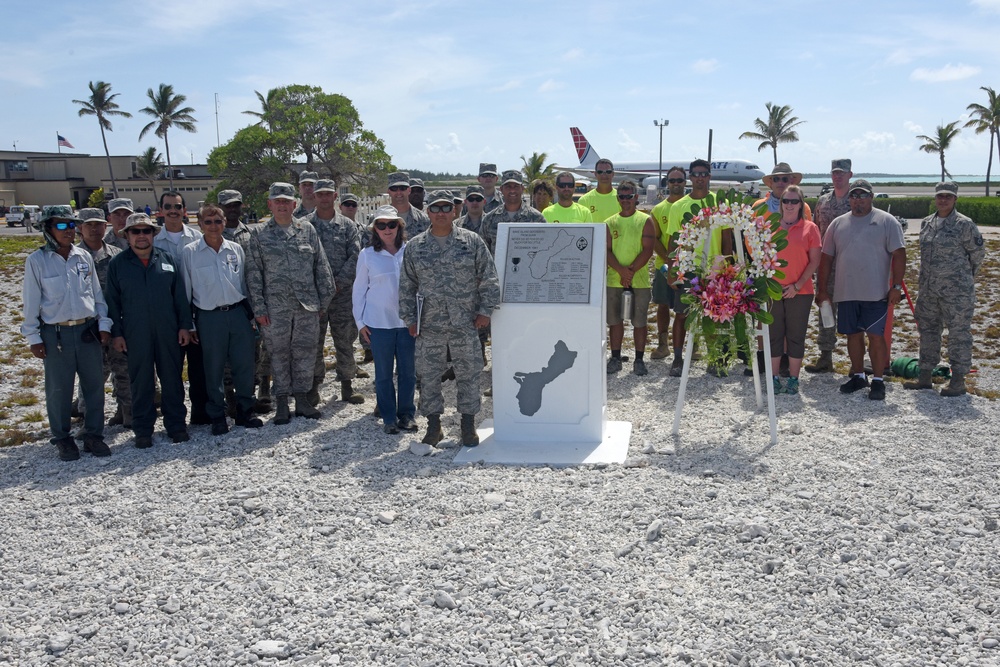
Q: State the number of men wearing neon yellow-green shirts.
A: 5